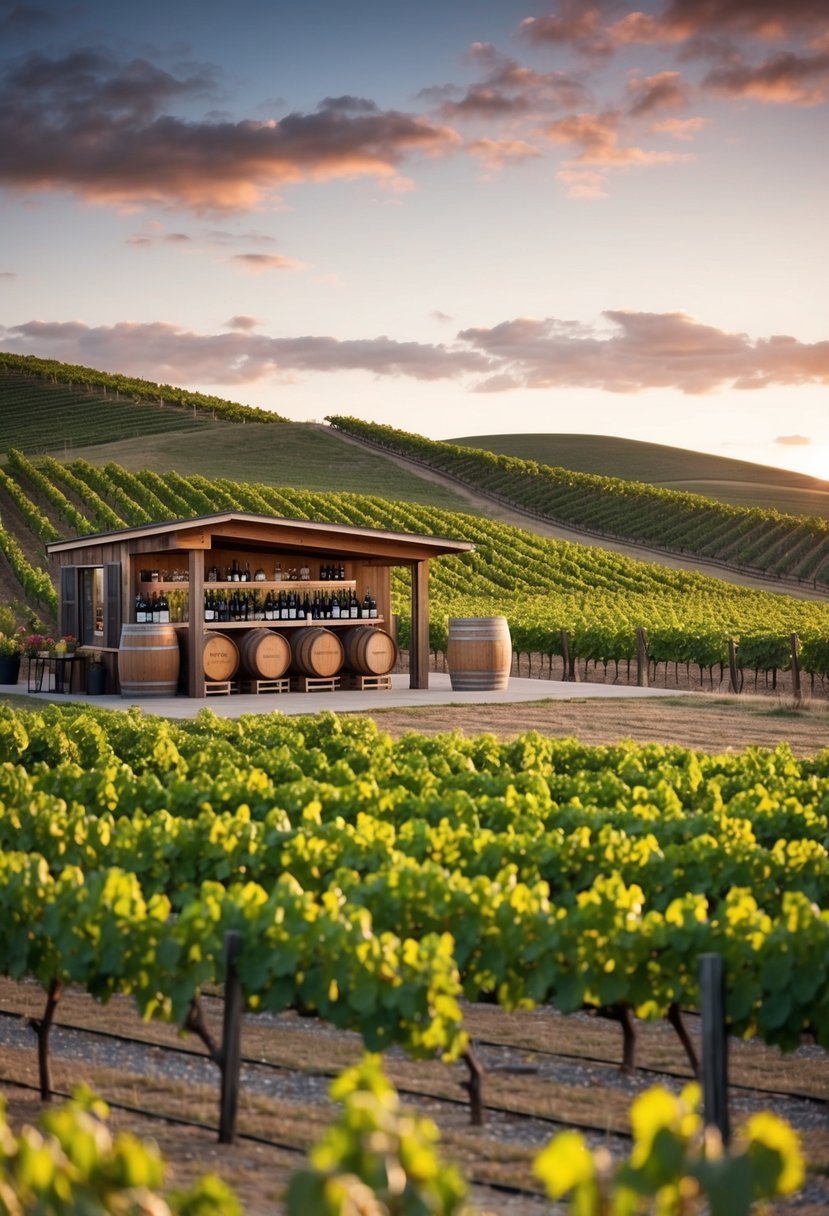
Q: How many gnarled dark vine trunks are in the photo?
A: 5